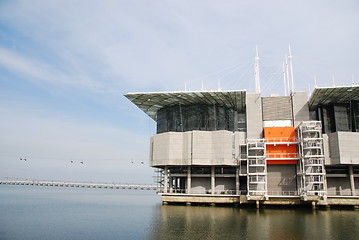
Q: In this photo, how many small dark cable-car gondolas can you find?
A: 6